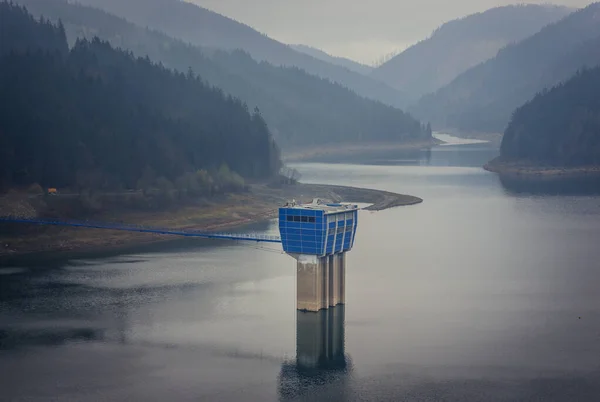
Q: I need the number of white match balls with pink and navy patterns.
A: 0